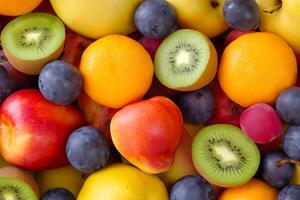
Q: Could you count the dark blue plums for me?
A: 12